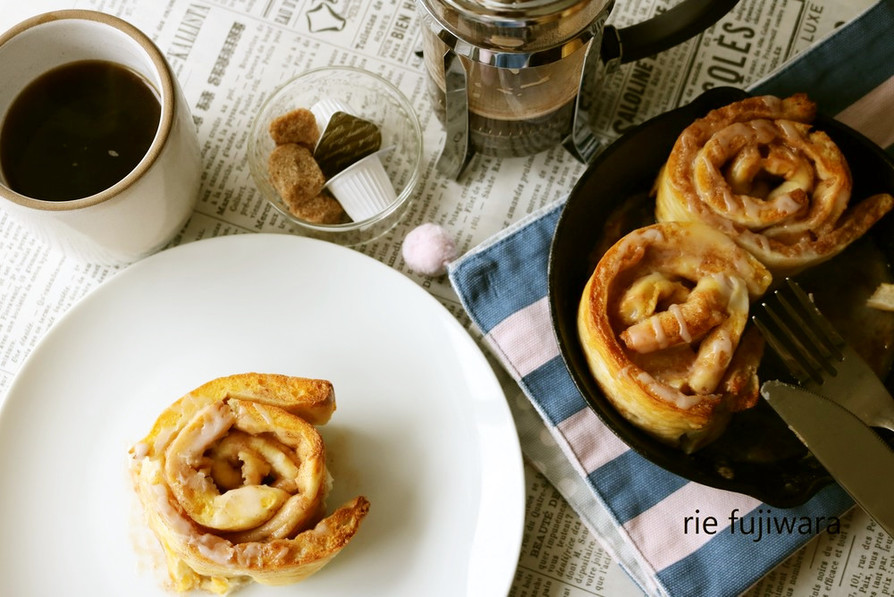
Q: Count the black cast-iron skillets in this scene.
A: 1